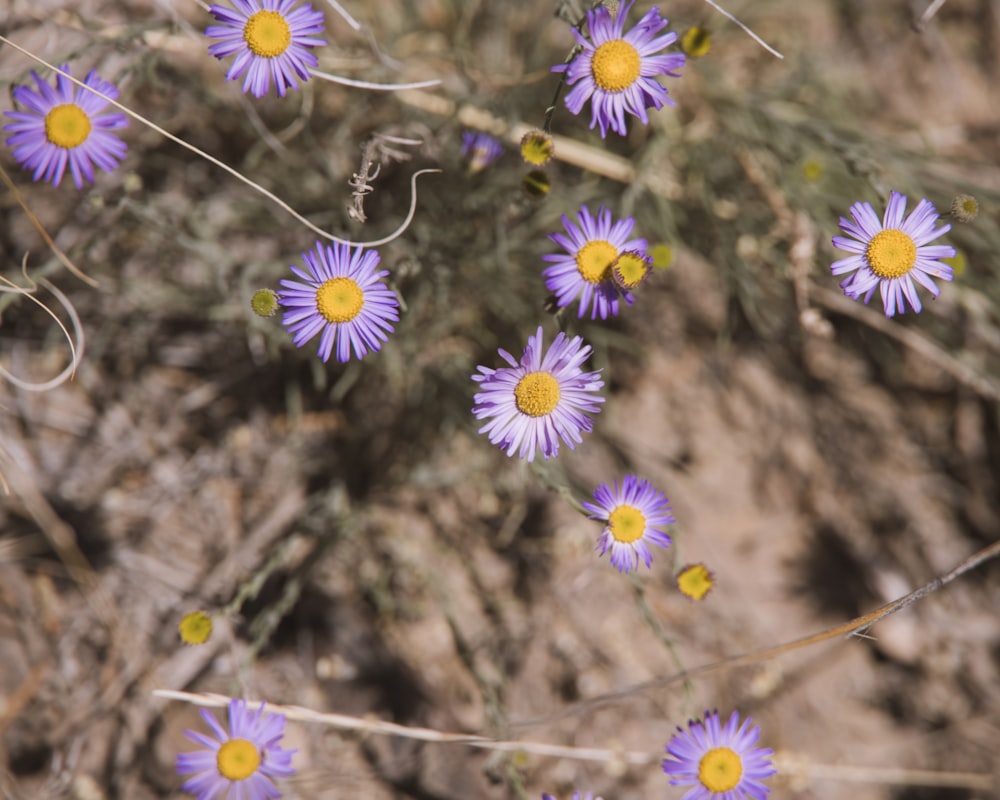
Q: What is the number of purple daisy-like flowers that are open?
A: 10